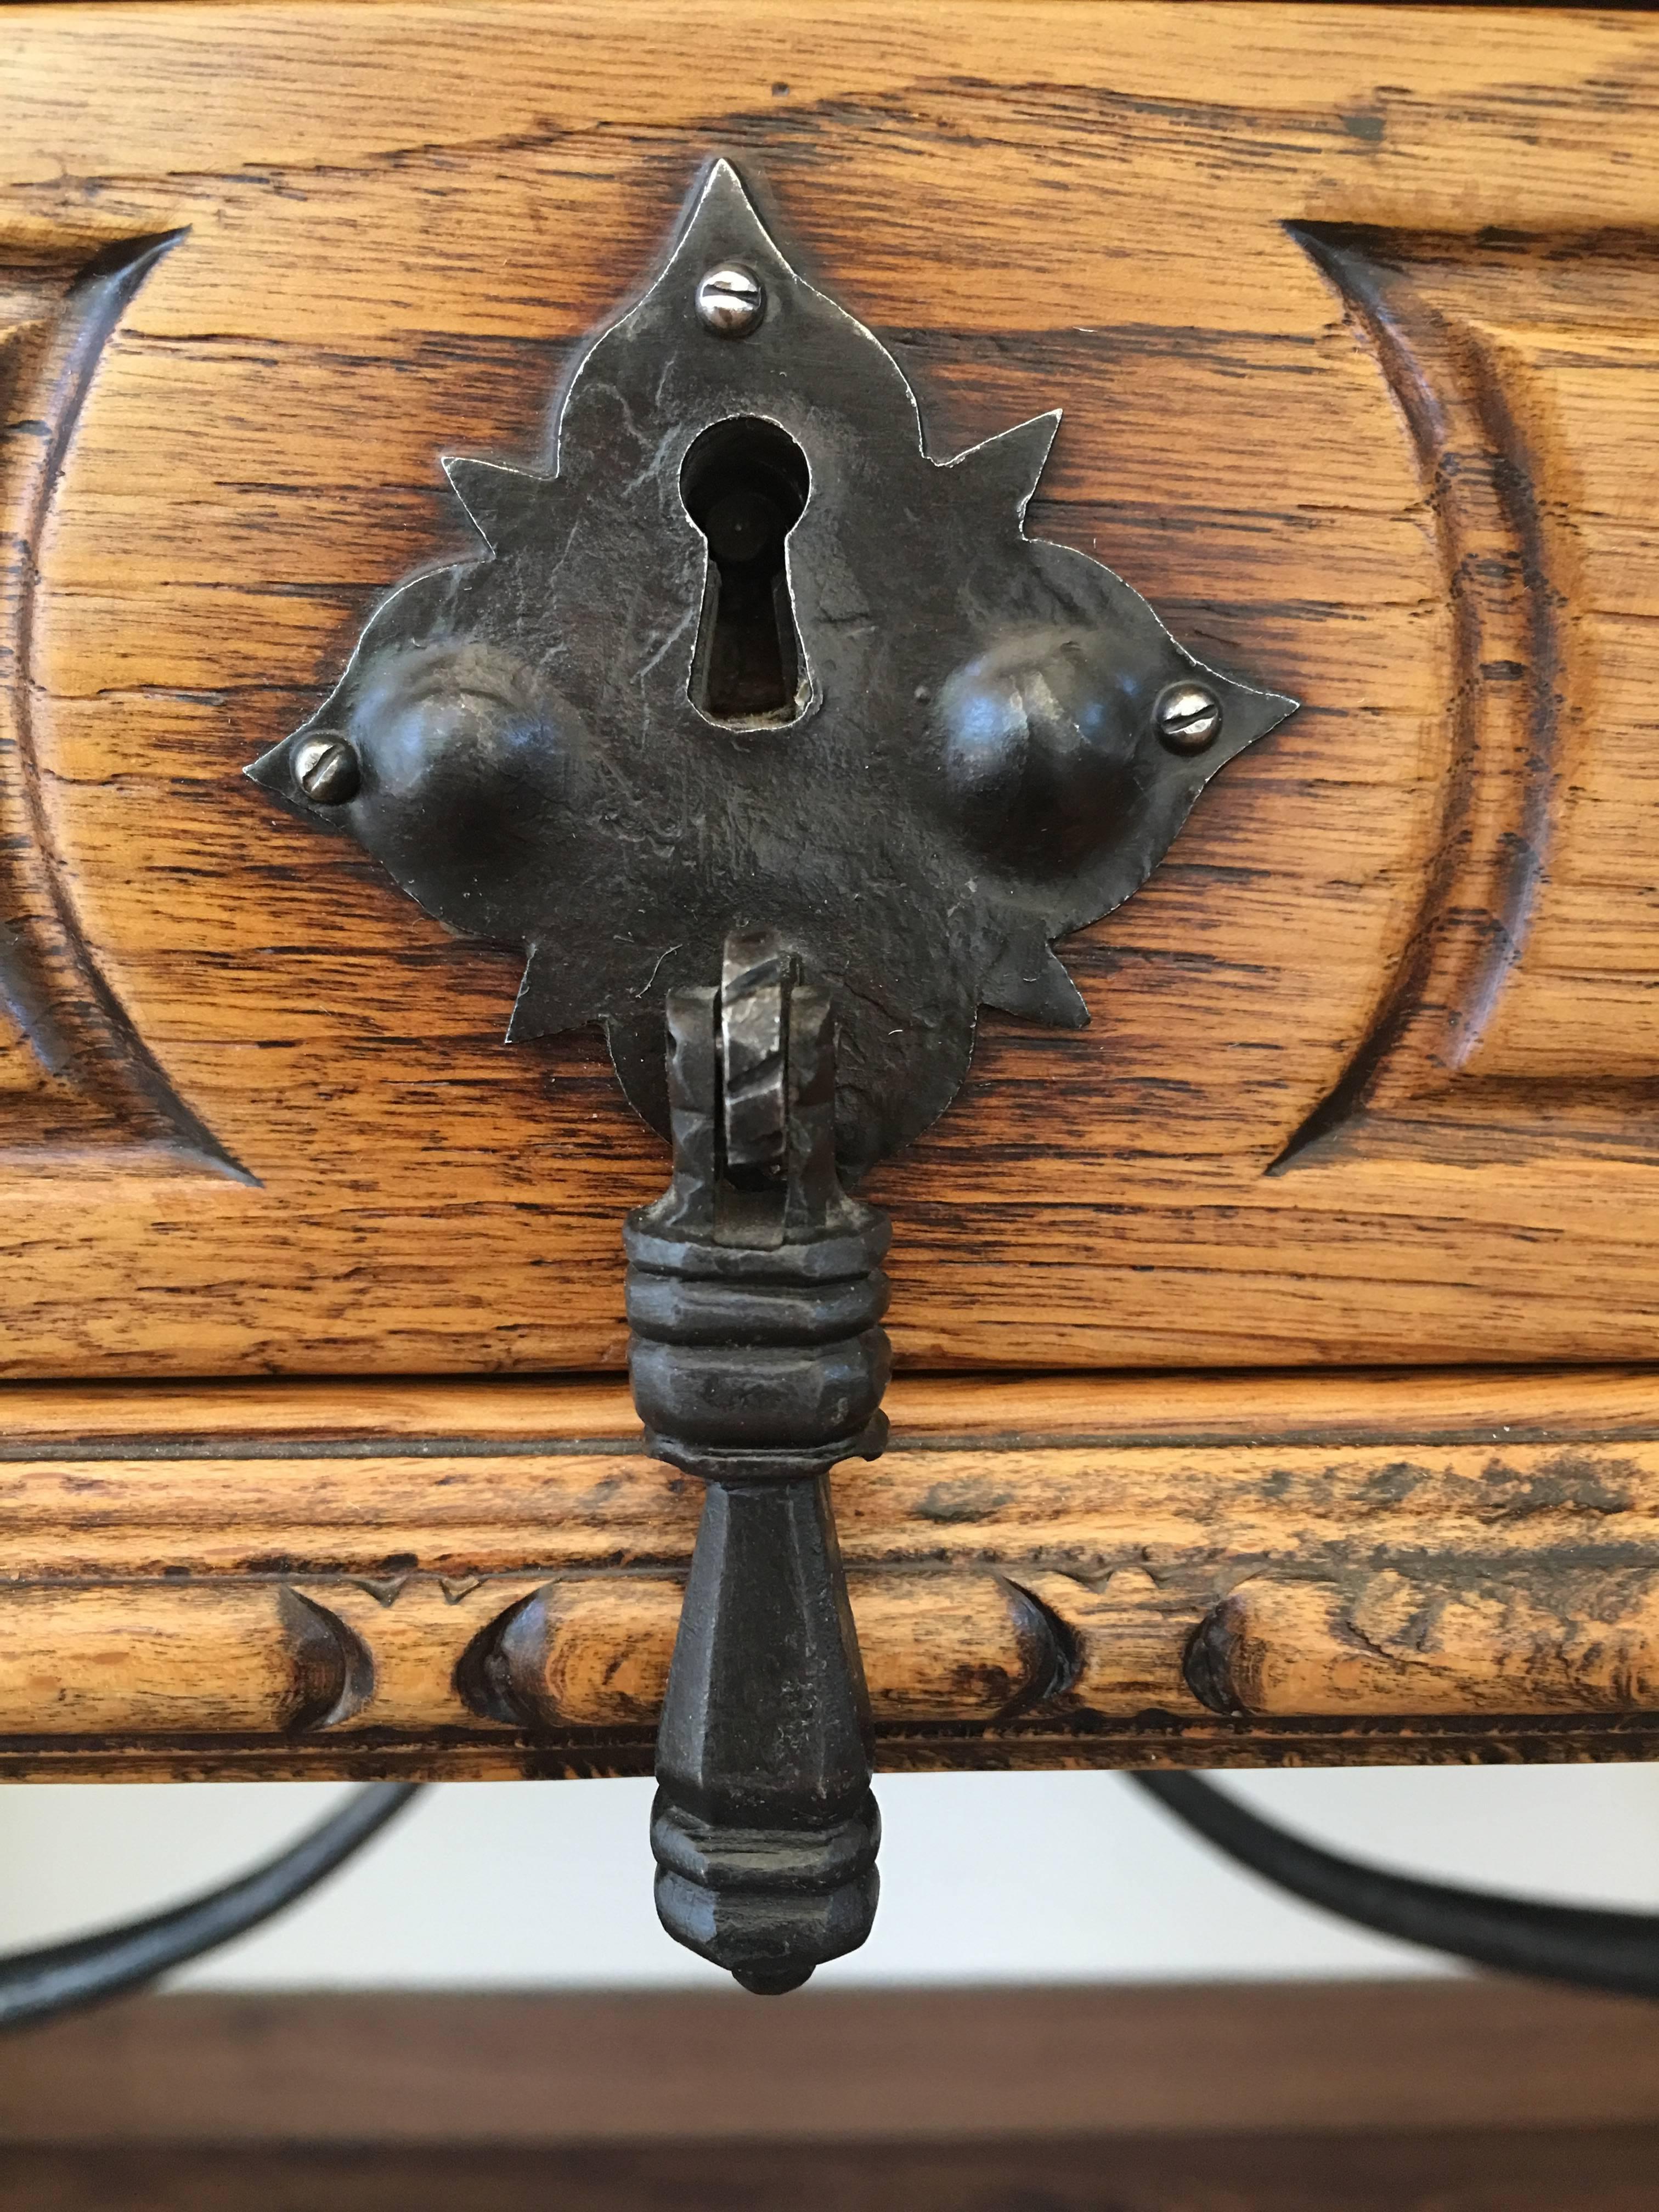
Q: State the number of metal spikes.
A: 7